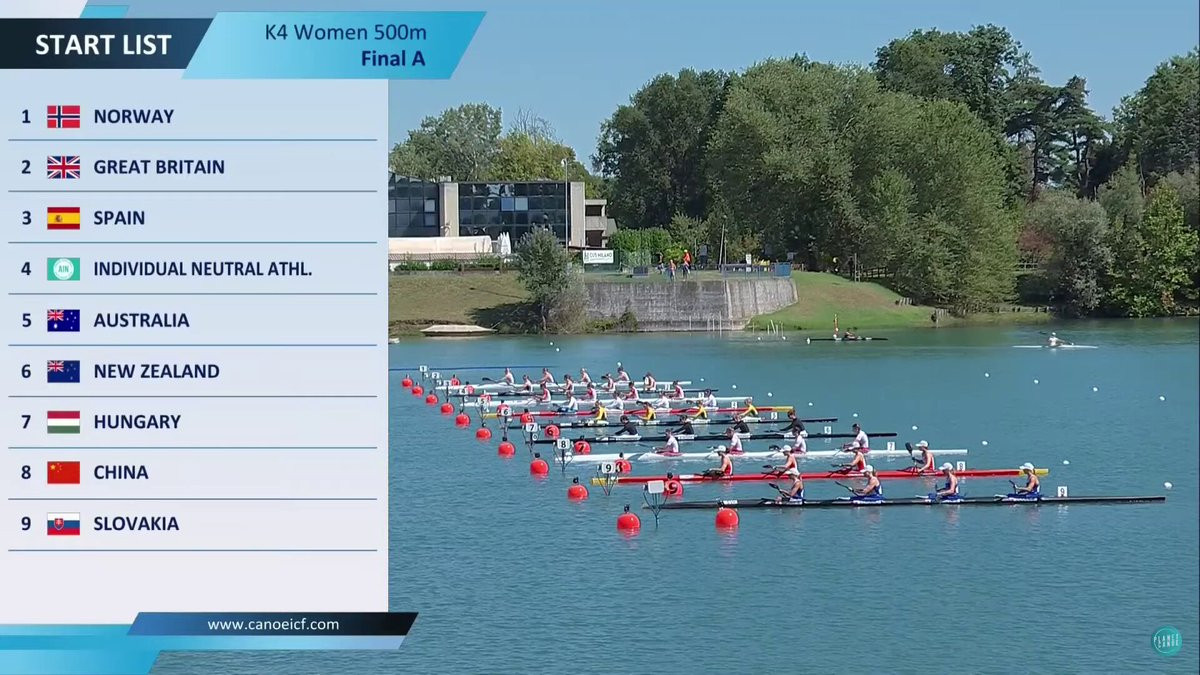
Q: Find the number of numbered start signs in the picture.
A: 9